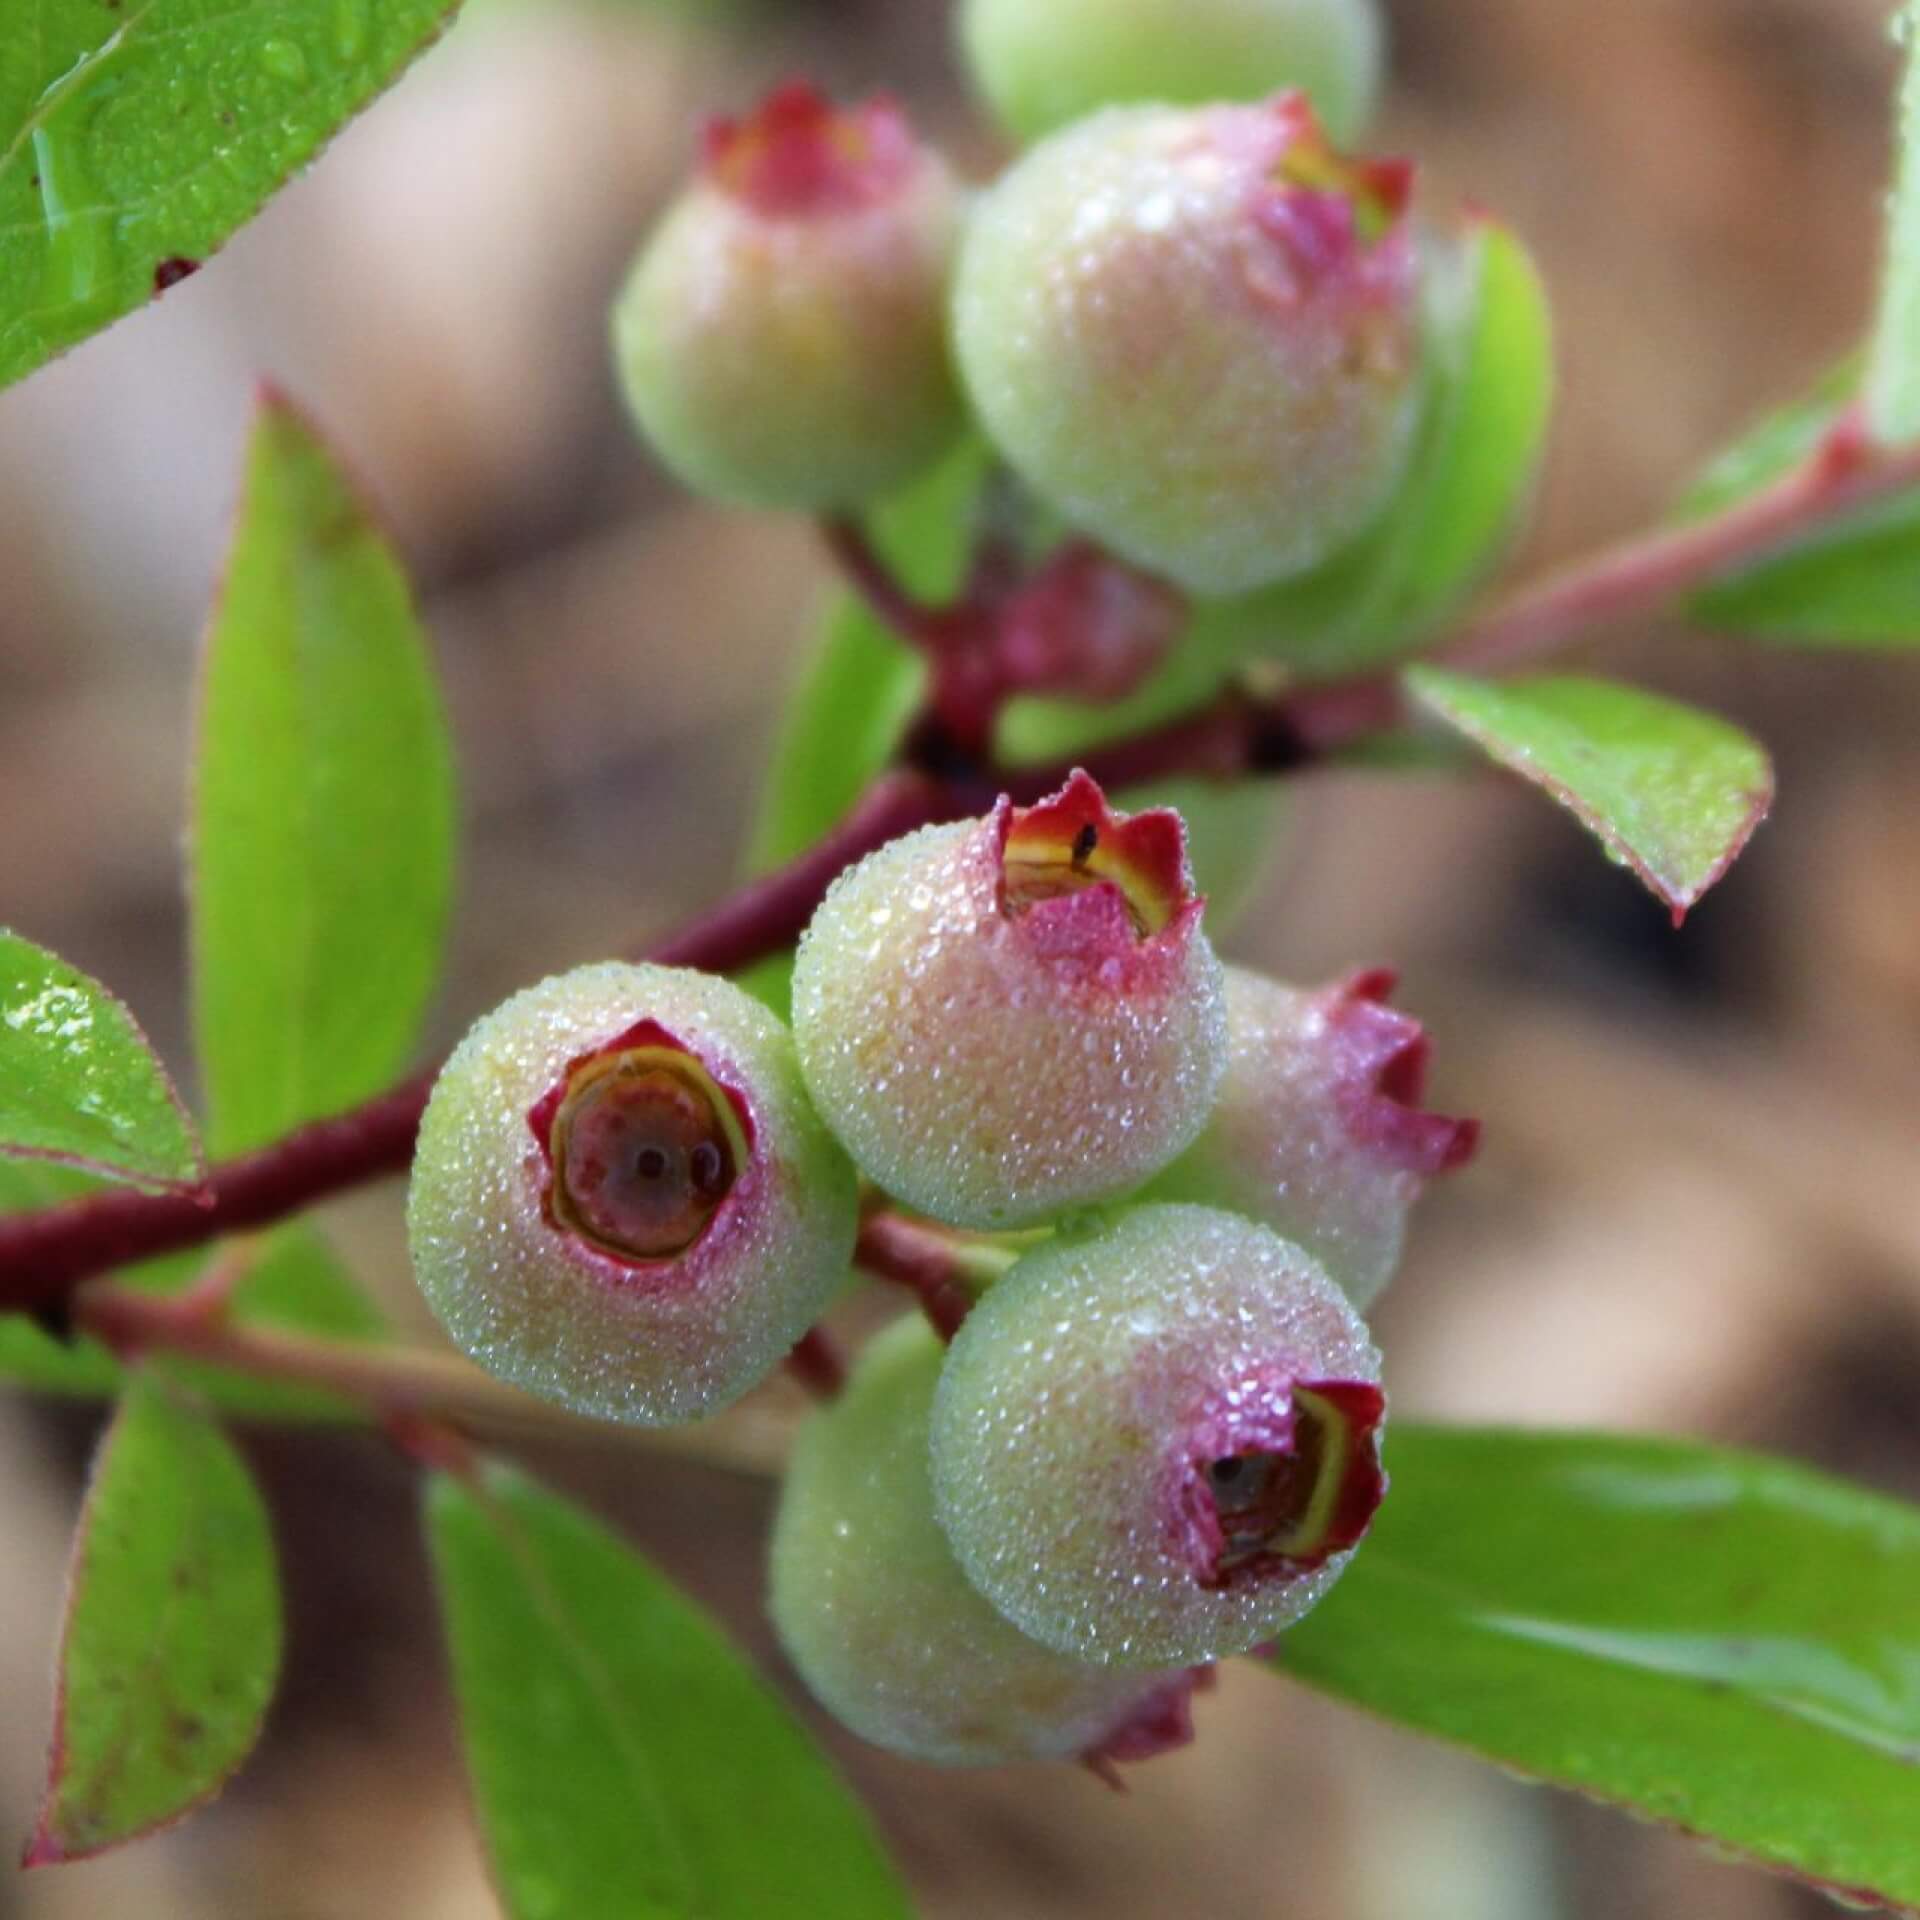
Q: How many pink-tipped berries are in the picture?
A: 7